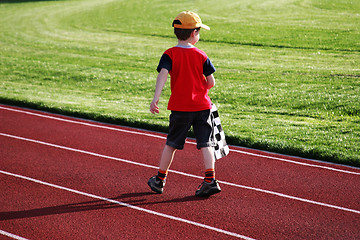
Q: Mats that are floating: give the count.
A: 0